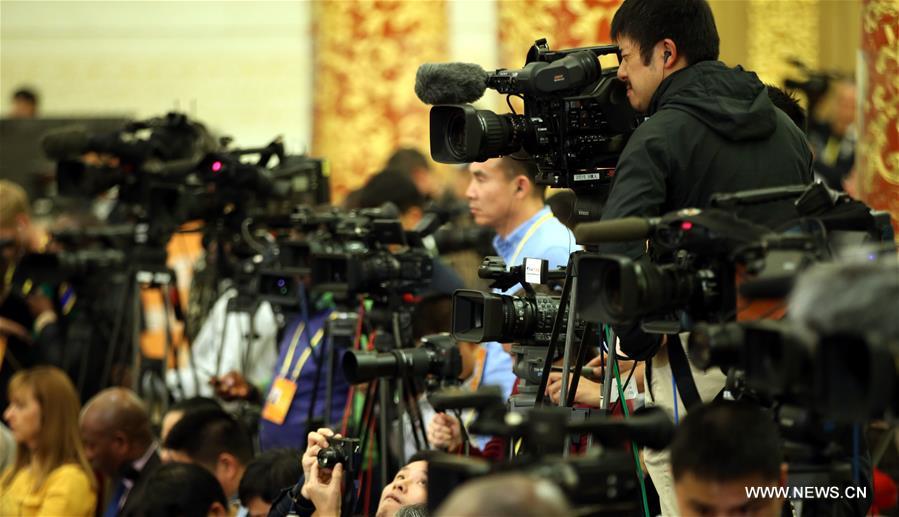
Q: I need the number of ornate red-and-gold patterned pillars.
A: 3